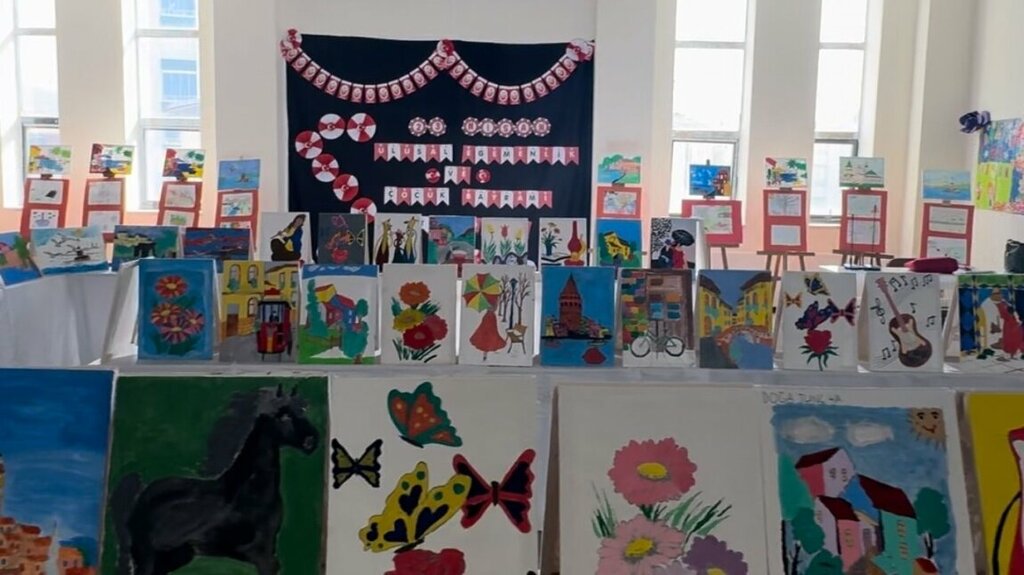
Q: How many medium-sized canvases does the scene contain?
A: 11